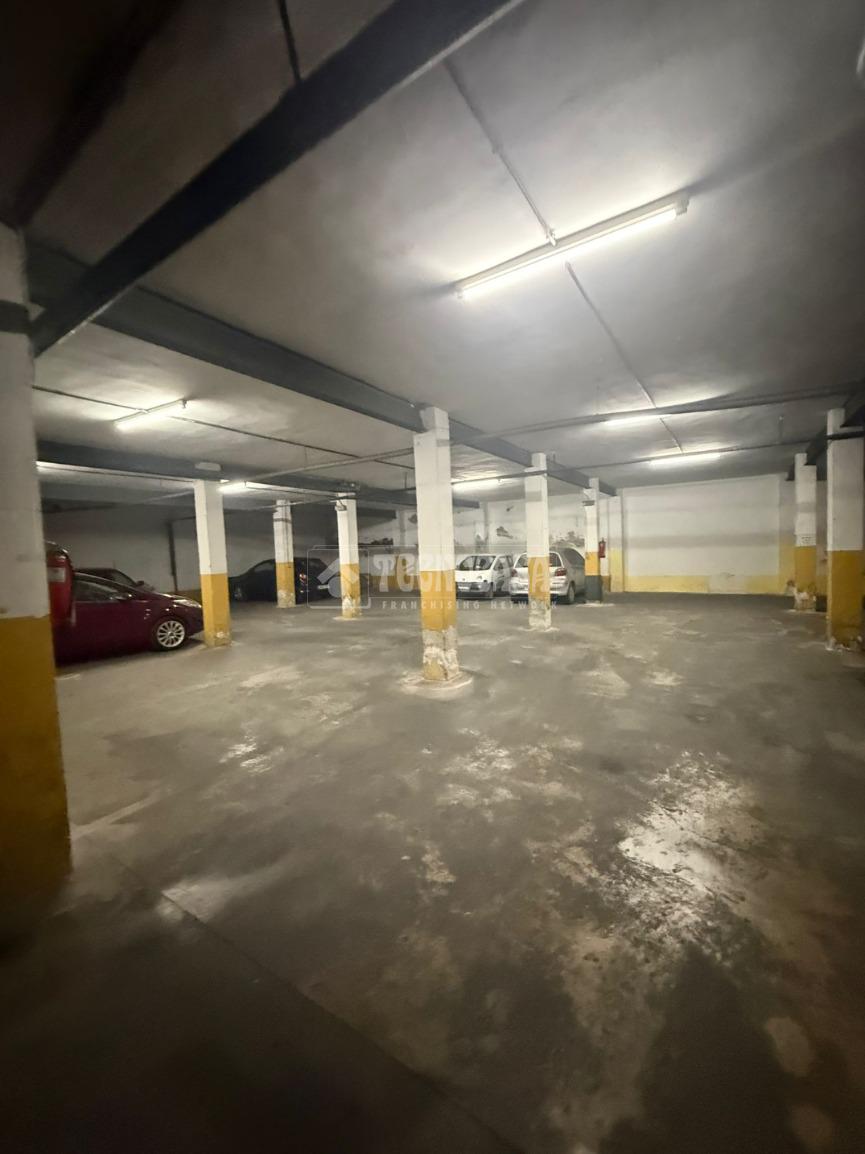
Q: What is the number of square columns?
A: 9